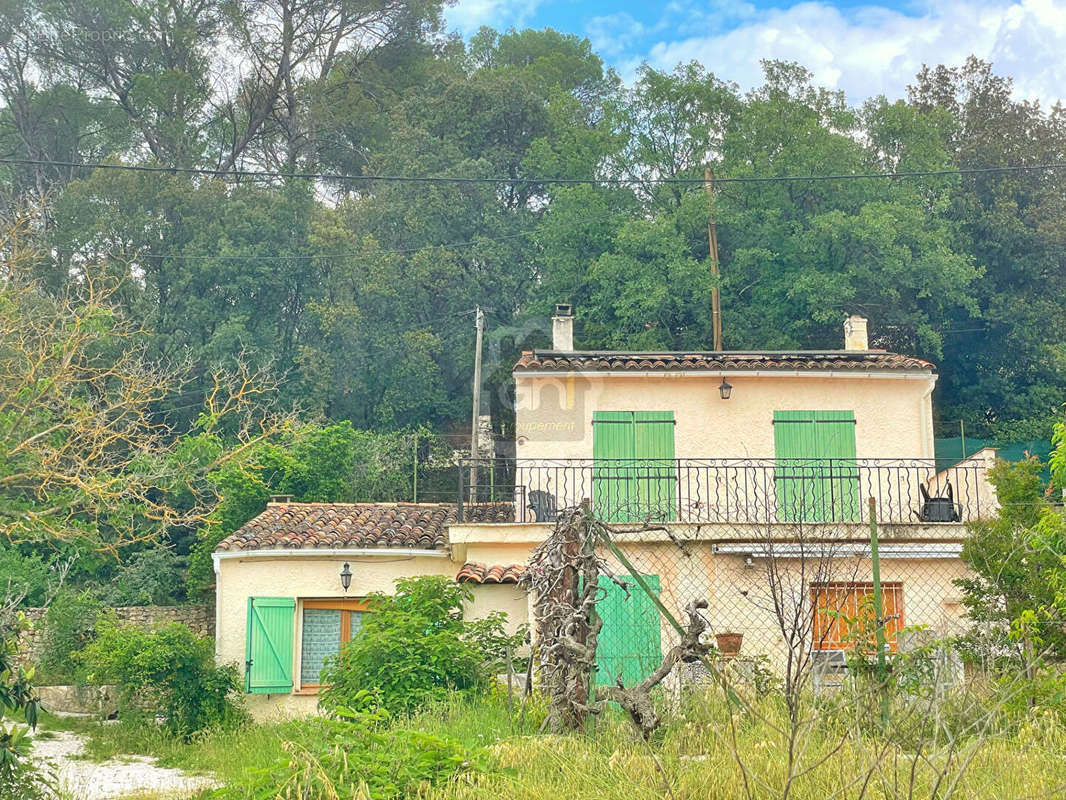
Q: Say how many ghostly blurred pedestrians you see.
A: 0